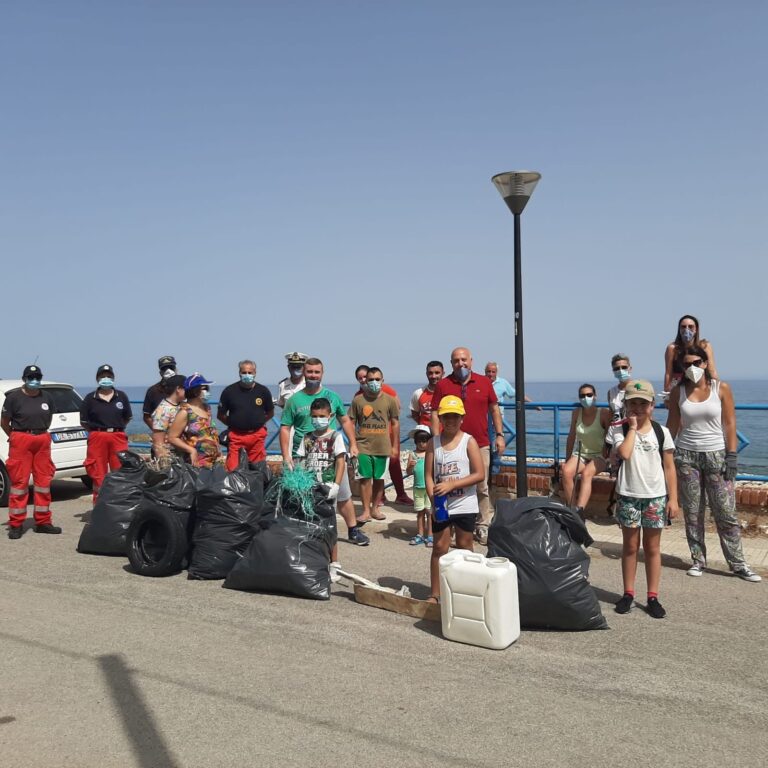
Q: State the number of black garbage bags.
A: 6